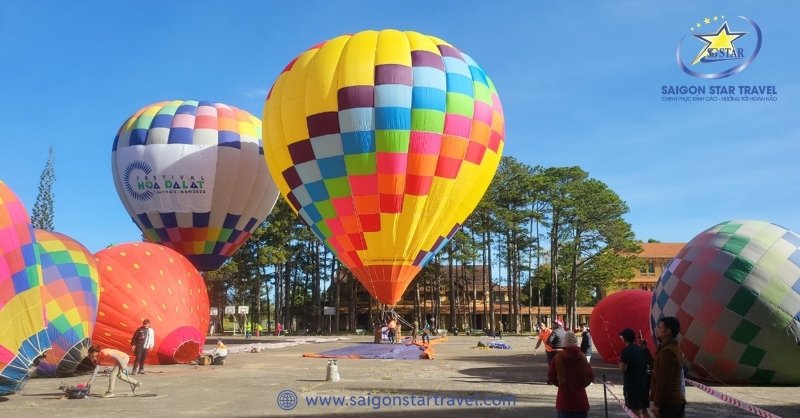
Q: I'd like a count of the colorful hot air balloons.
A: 7